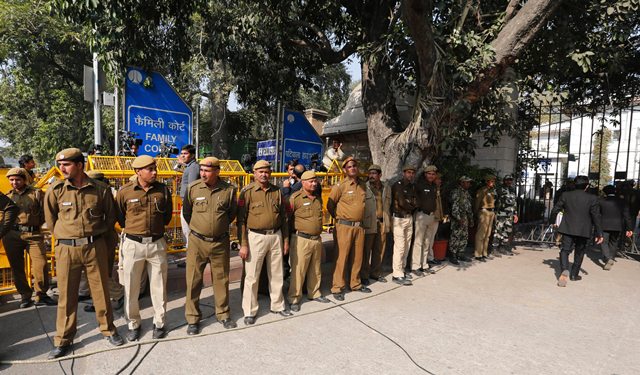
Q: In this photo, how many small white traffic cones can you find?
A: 0